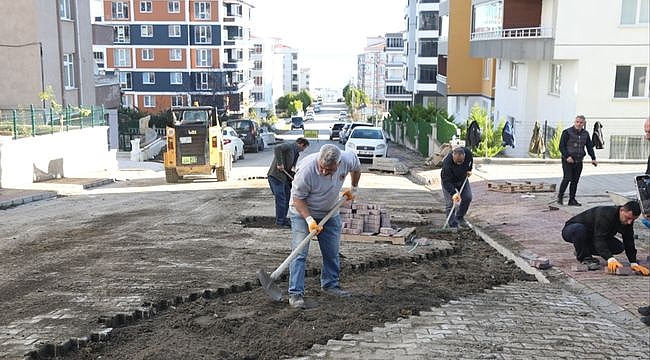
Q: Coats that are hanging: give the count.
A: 4